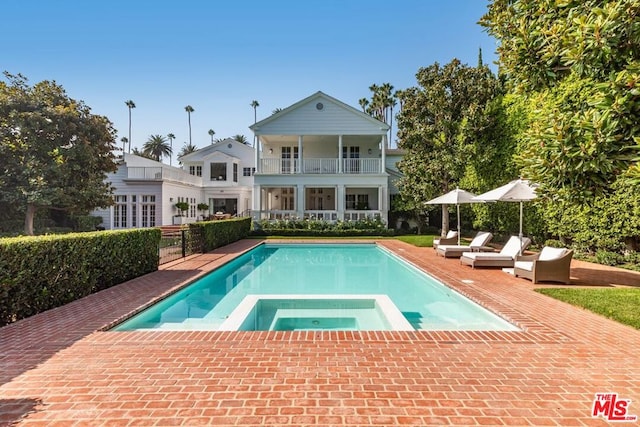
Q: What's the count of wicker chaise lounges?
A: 2